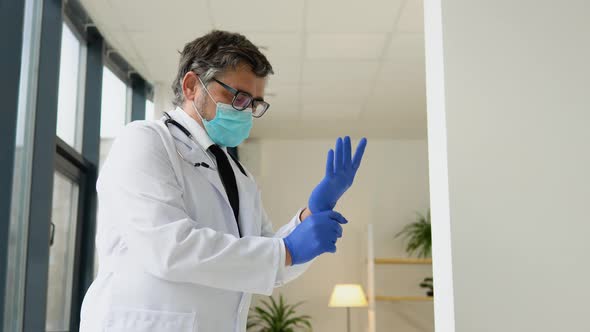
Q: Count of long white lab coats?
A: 1